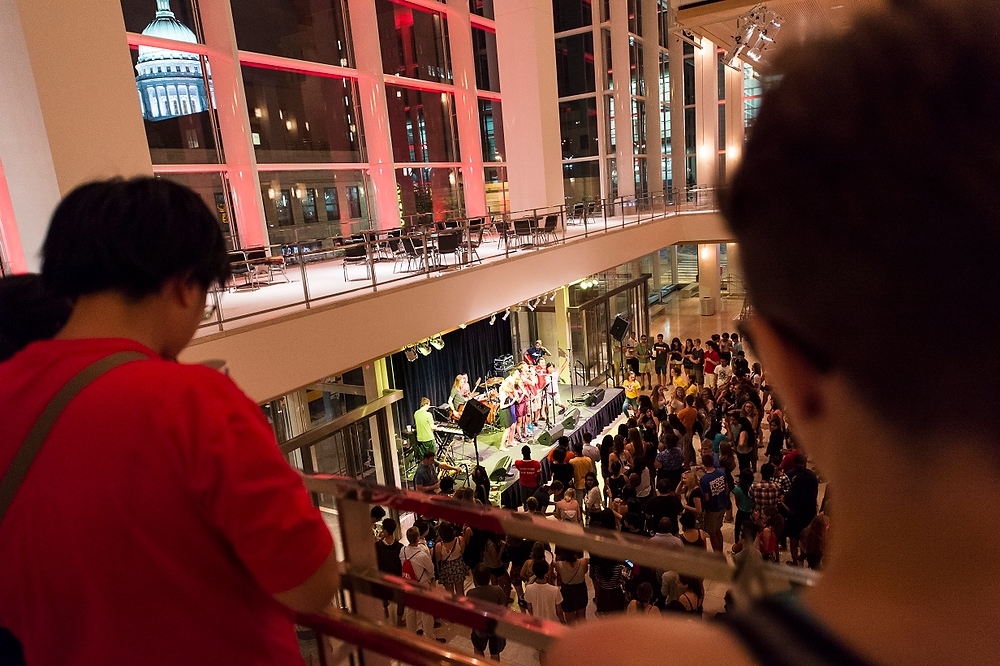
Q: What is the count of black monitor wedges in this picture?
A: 4